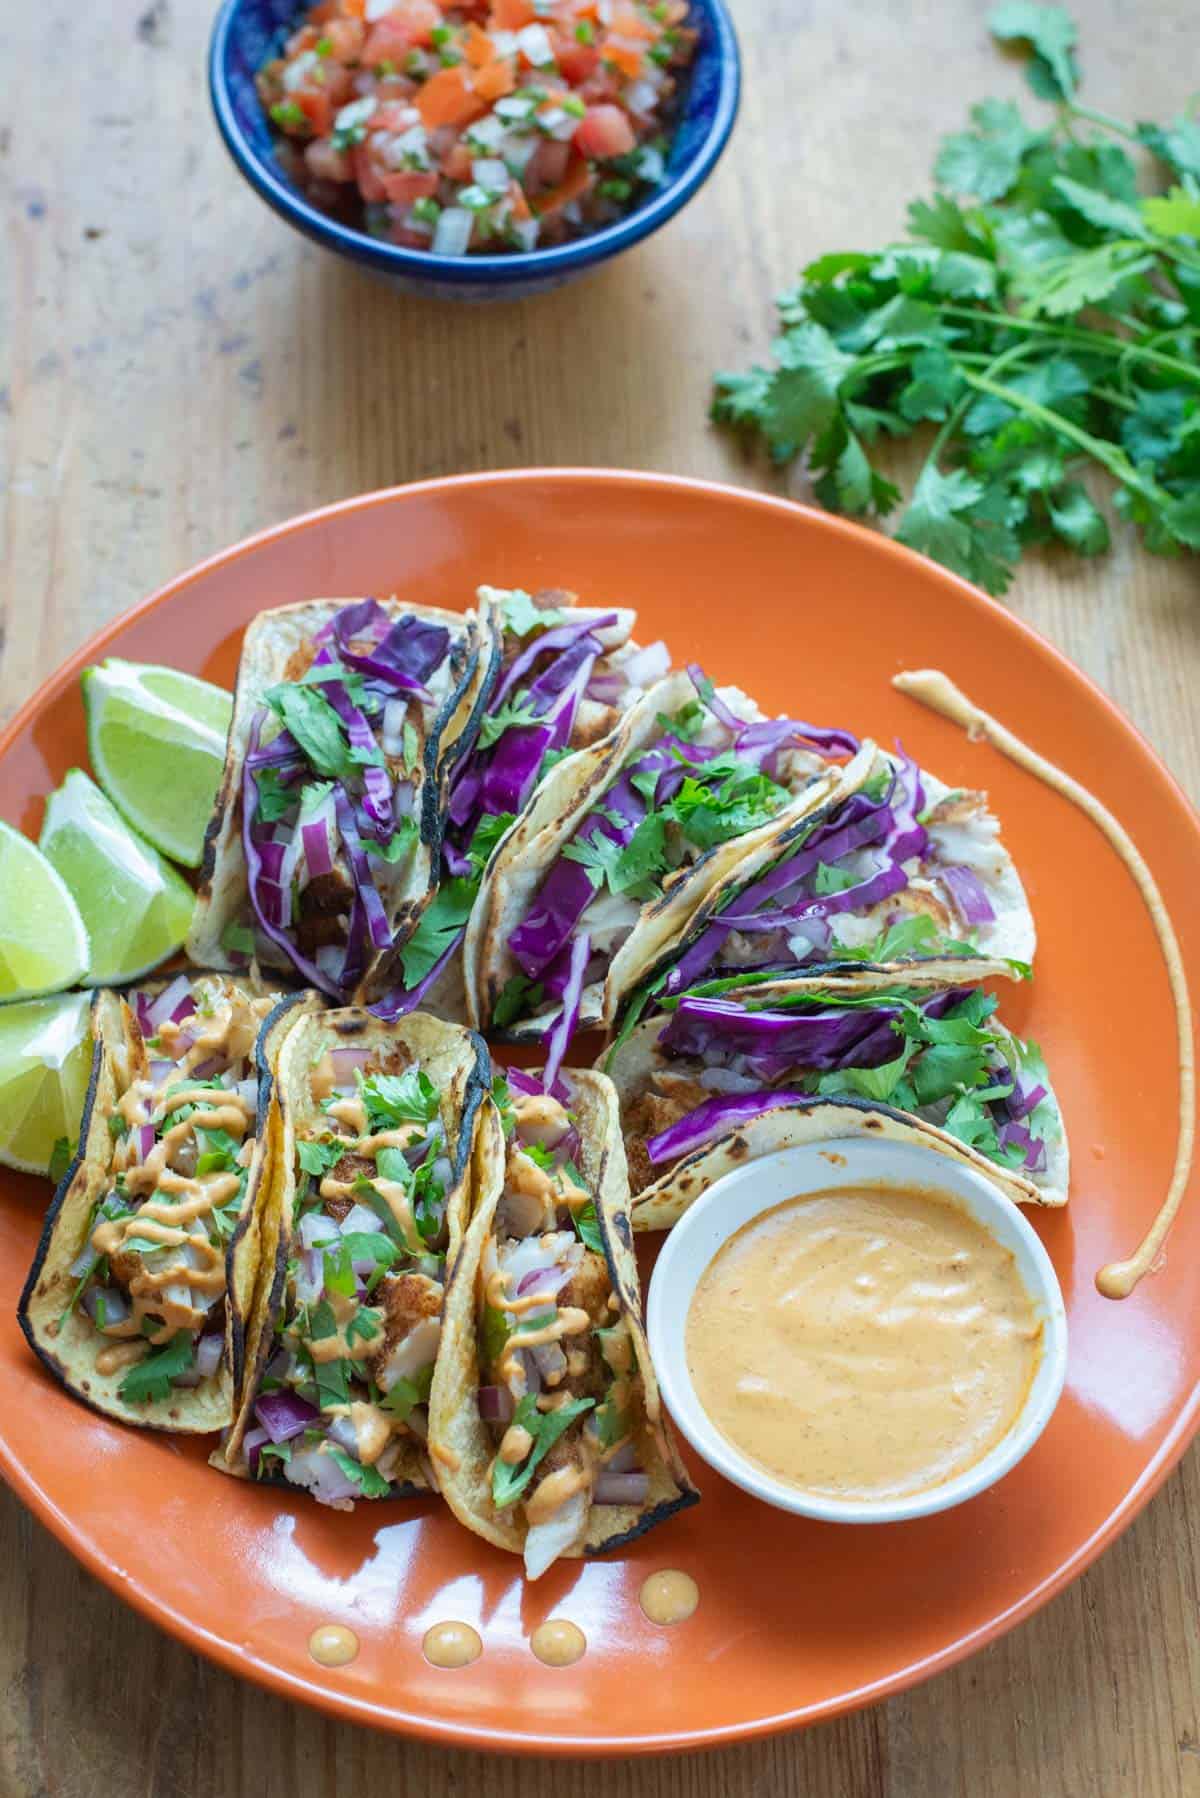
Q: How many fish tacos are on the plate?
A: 8